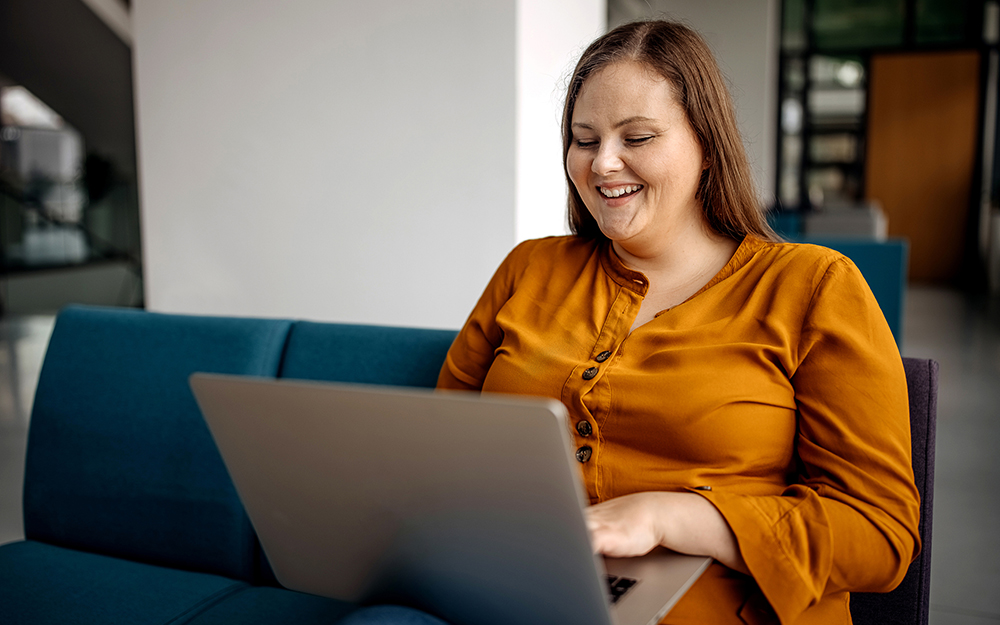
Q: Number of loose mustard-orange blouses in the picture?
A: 1